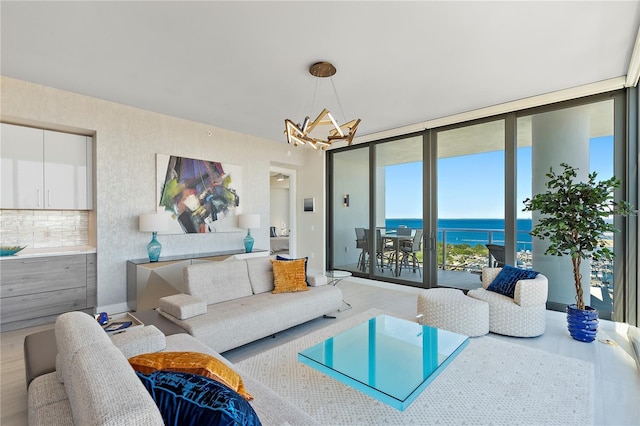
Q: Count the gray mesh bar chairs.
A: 4